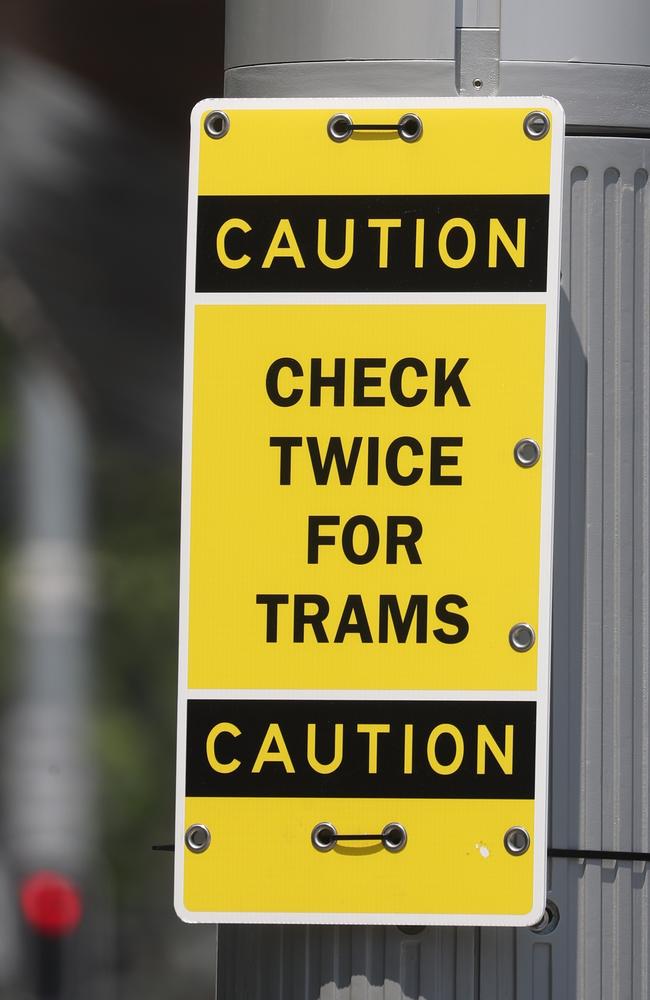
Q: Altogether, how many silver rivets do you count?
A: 10